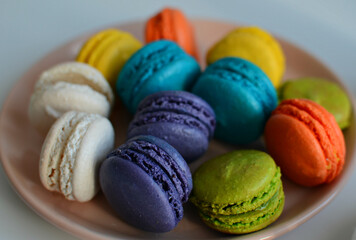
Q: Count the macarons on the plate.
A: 12